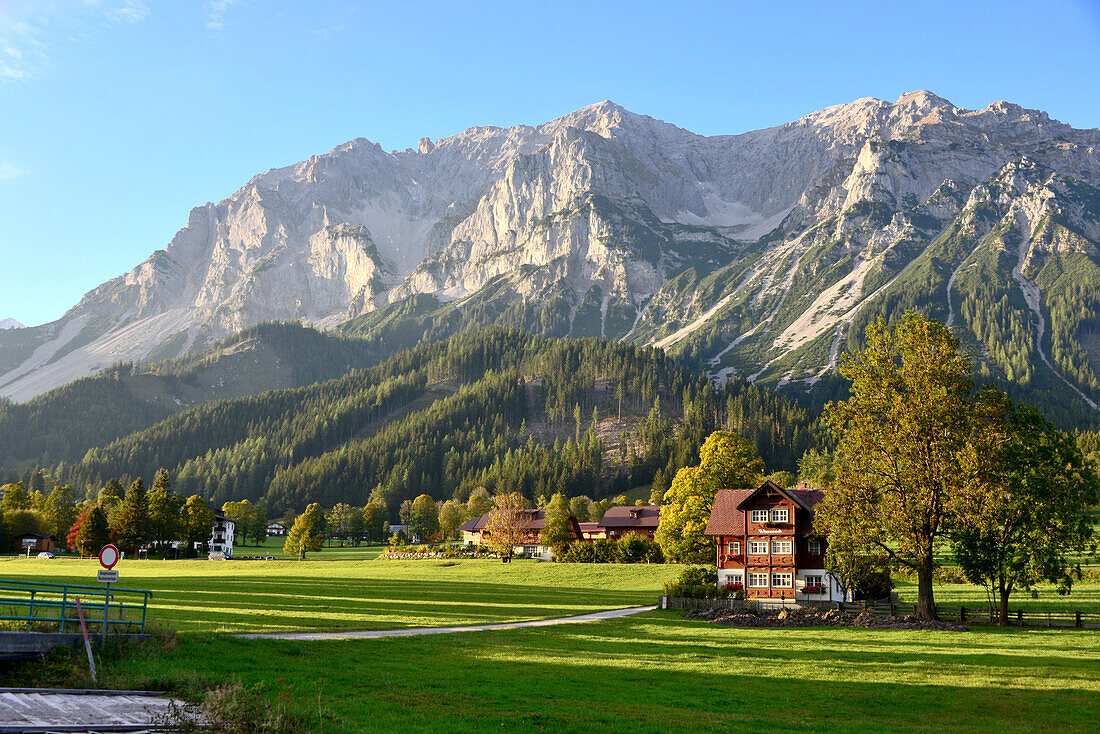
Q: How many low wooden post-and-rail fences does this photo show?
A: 1